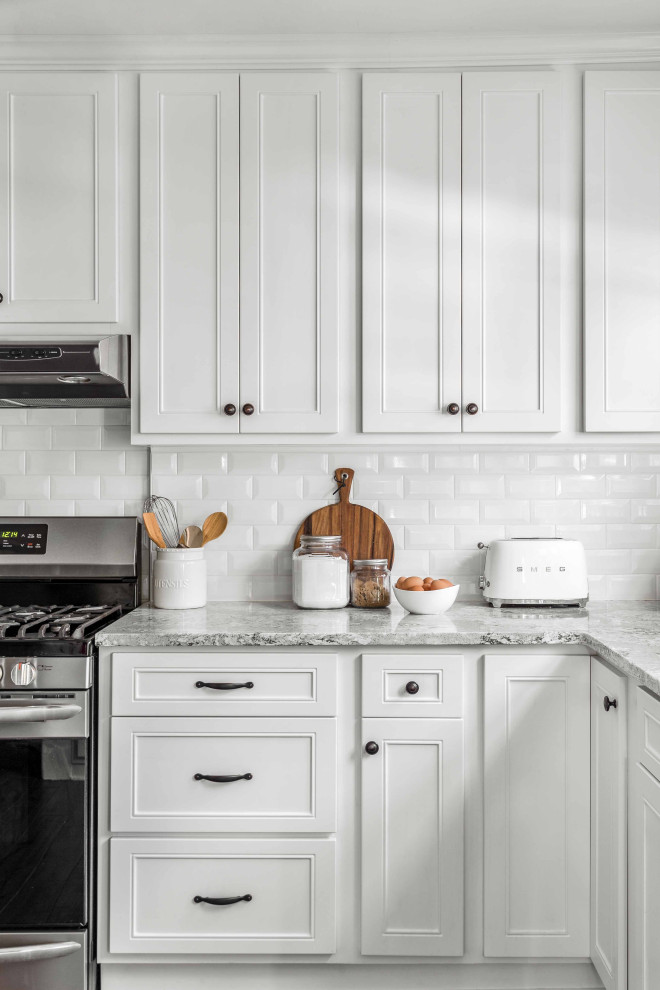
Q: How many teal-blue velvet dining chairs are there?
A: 0